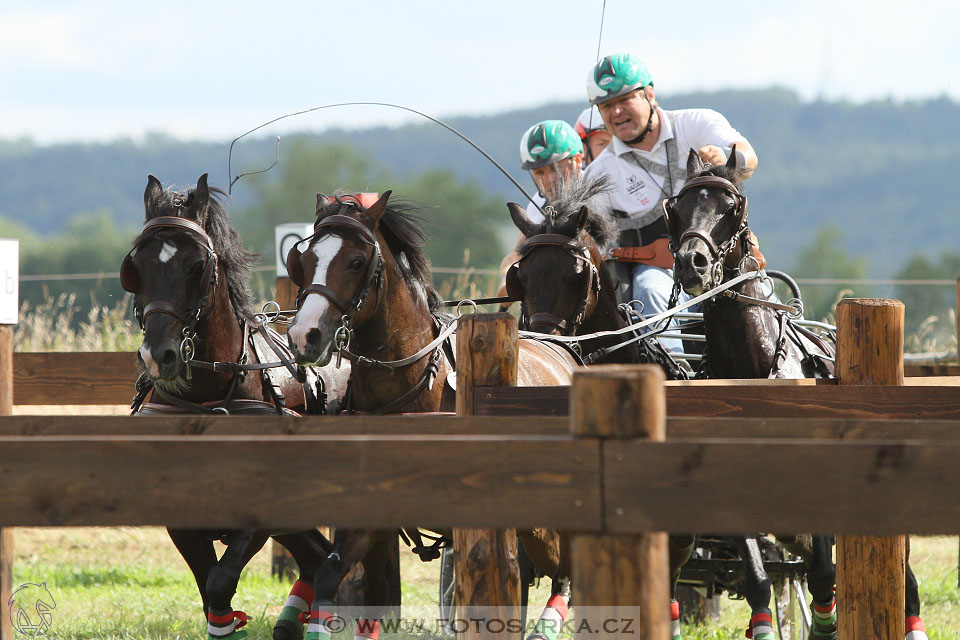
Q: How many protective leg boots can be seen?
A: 9